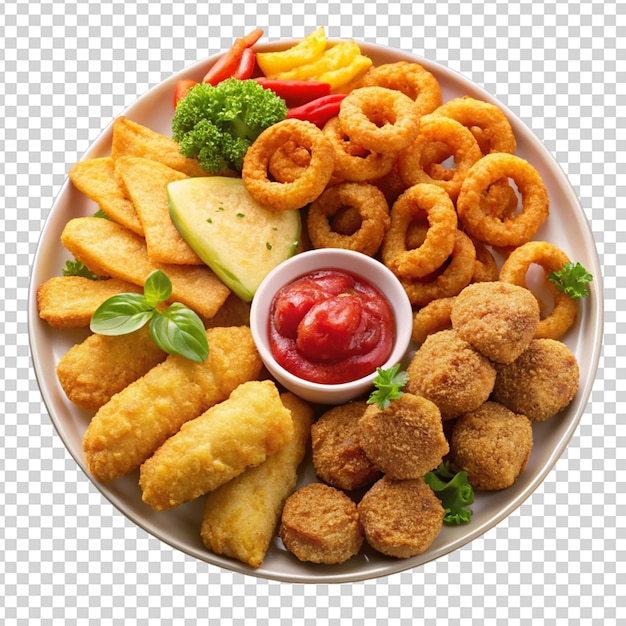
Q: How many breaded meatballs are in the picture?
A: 8